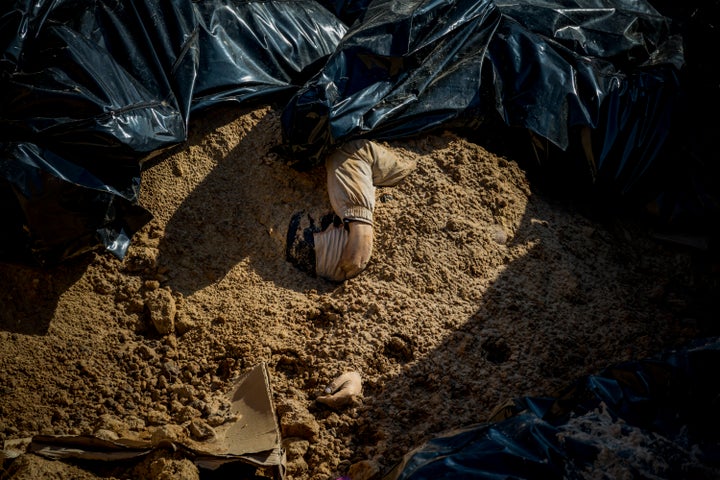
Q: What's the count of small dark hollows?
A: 2